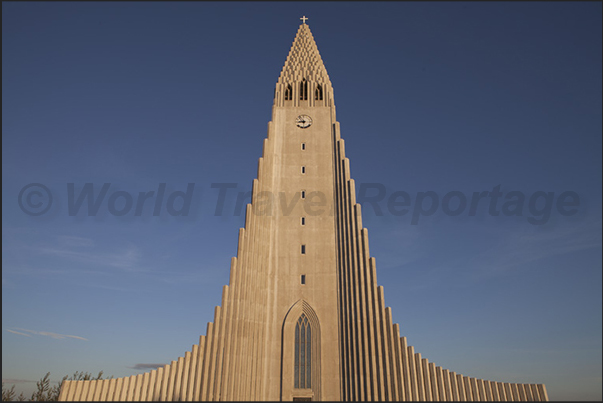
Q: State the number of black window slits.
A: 6